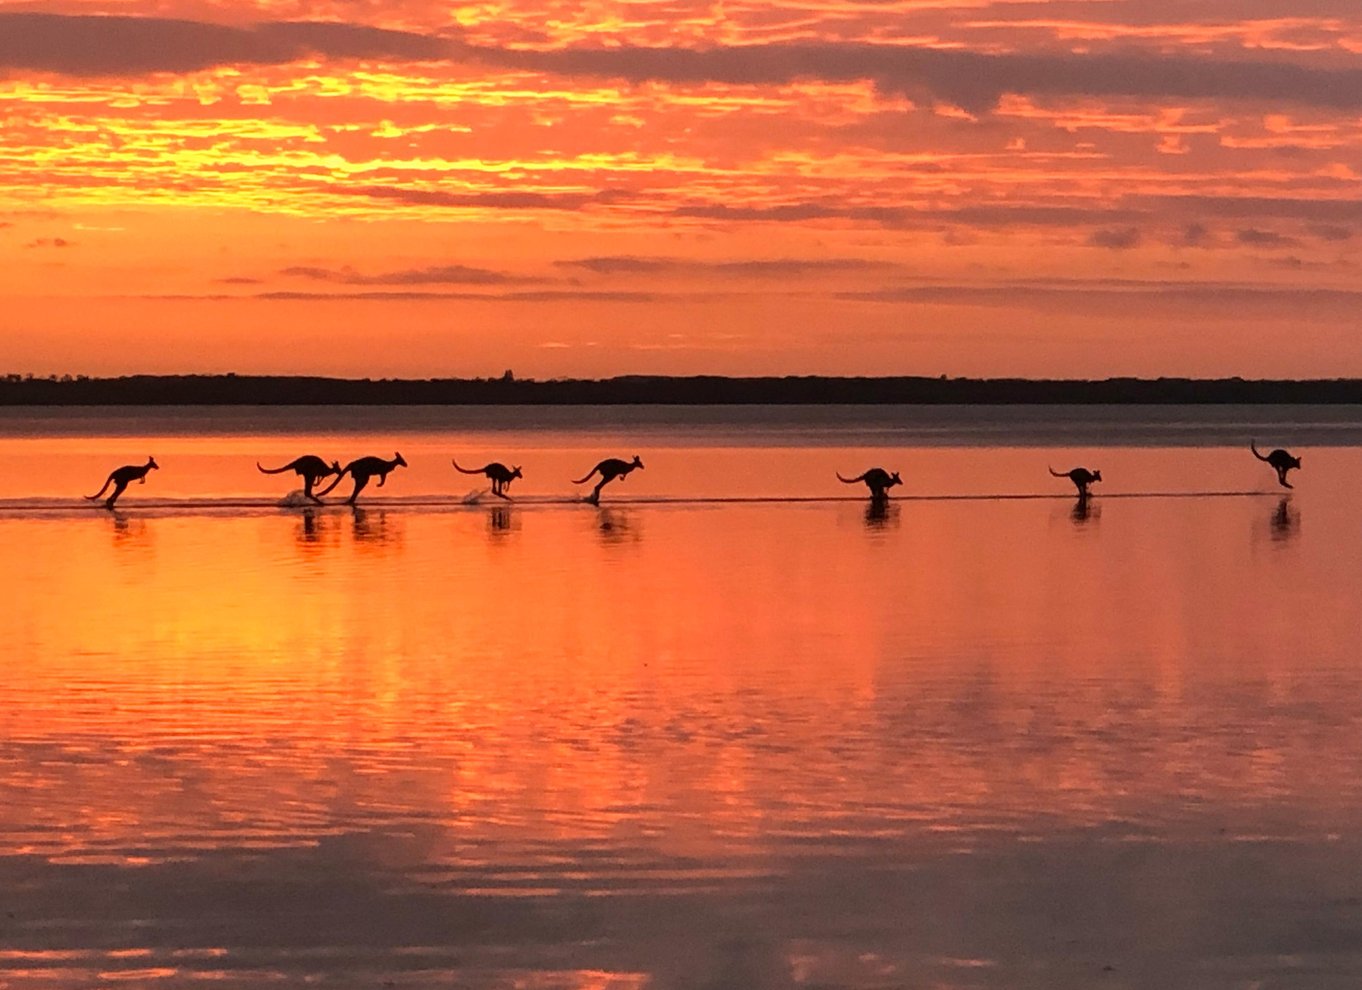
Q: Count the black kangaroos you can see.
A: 8